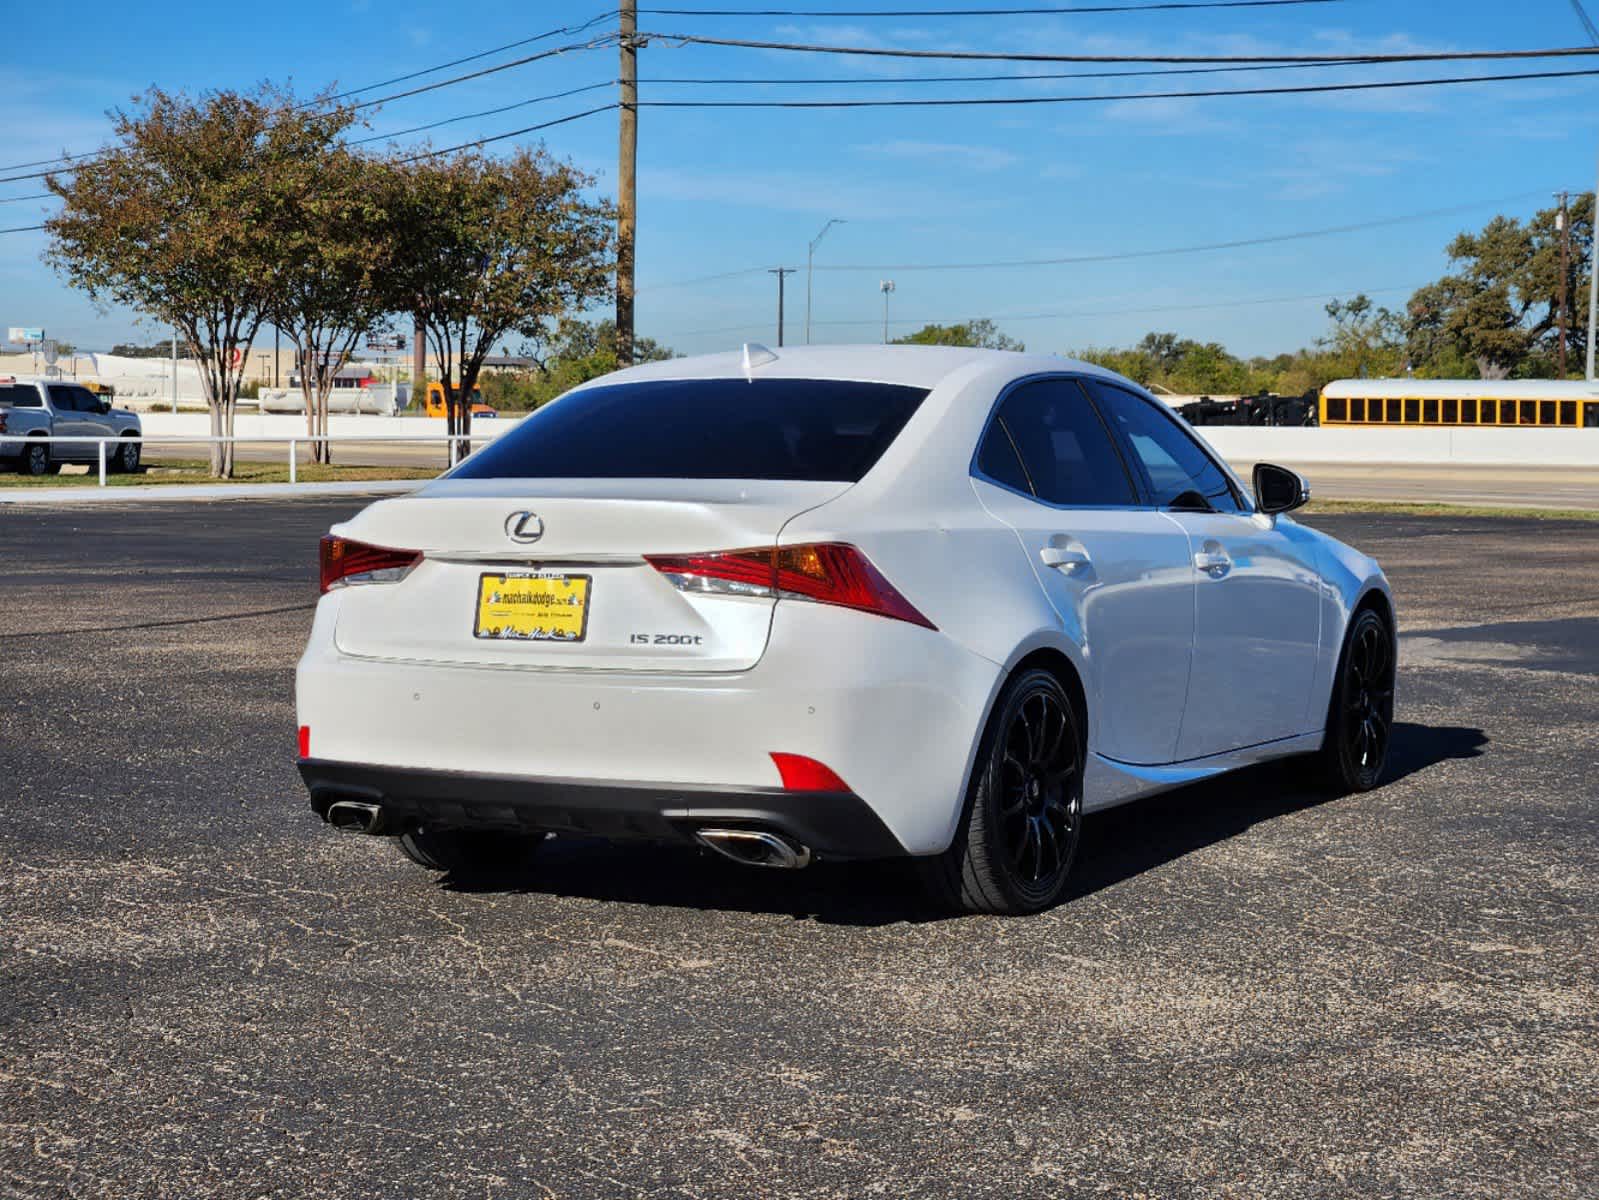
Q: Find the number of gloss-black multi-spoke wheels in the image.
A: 2